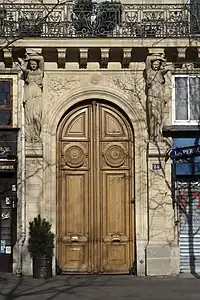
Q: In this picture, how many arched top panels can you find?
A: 2